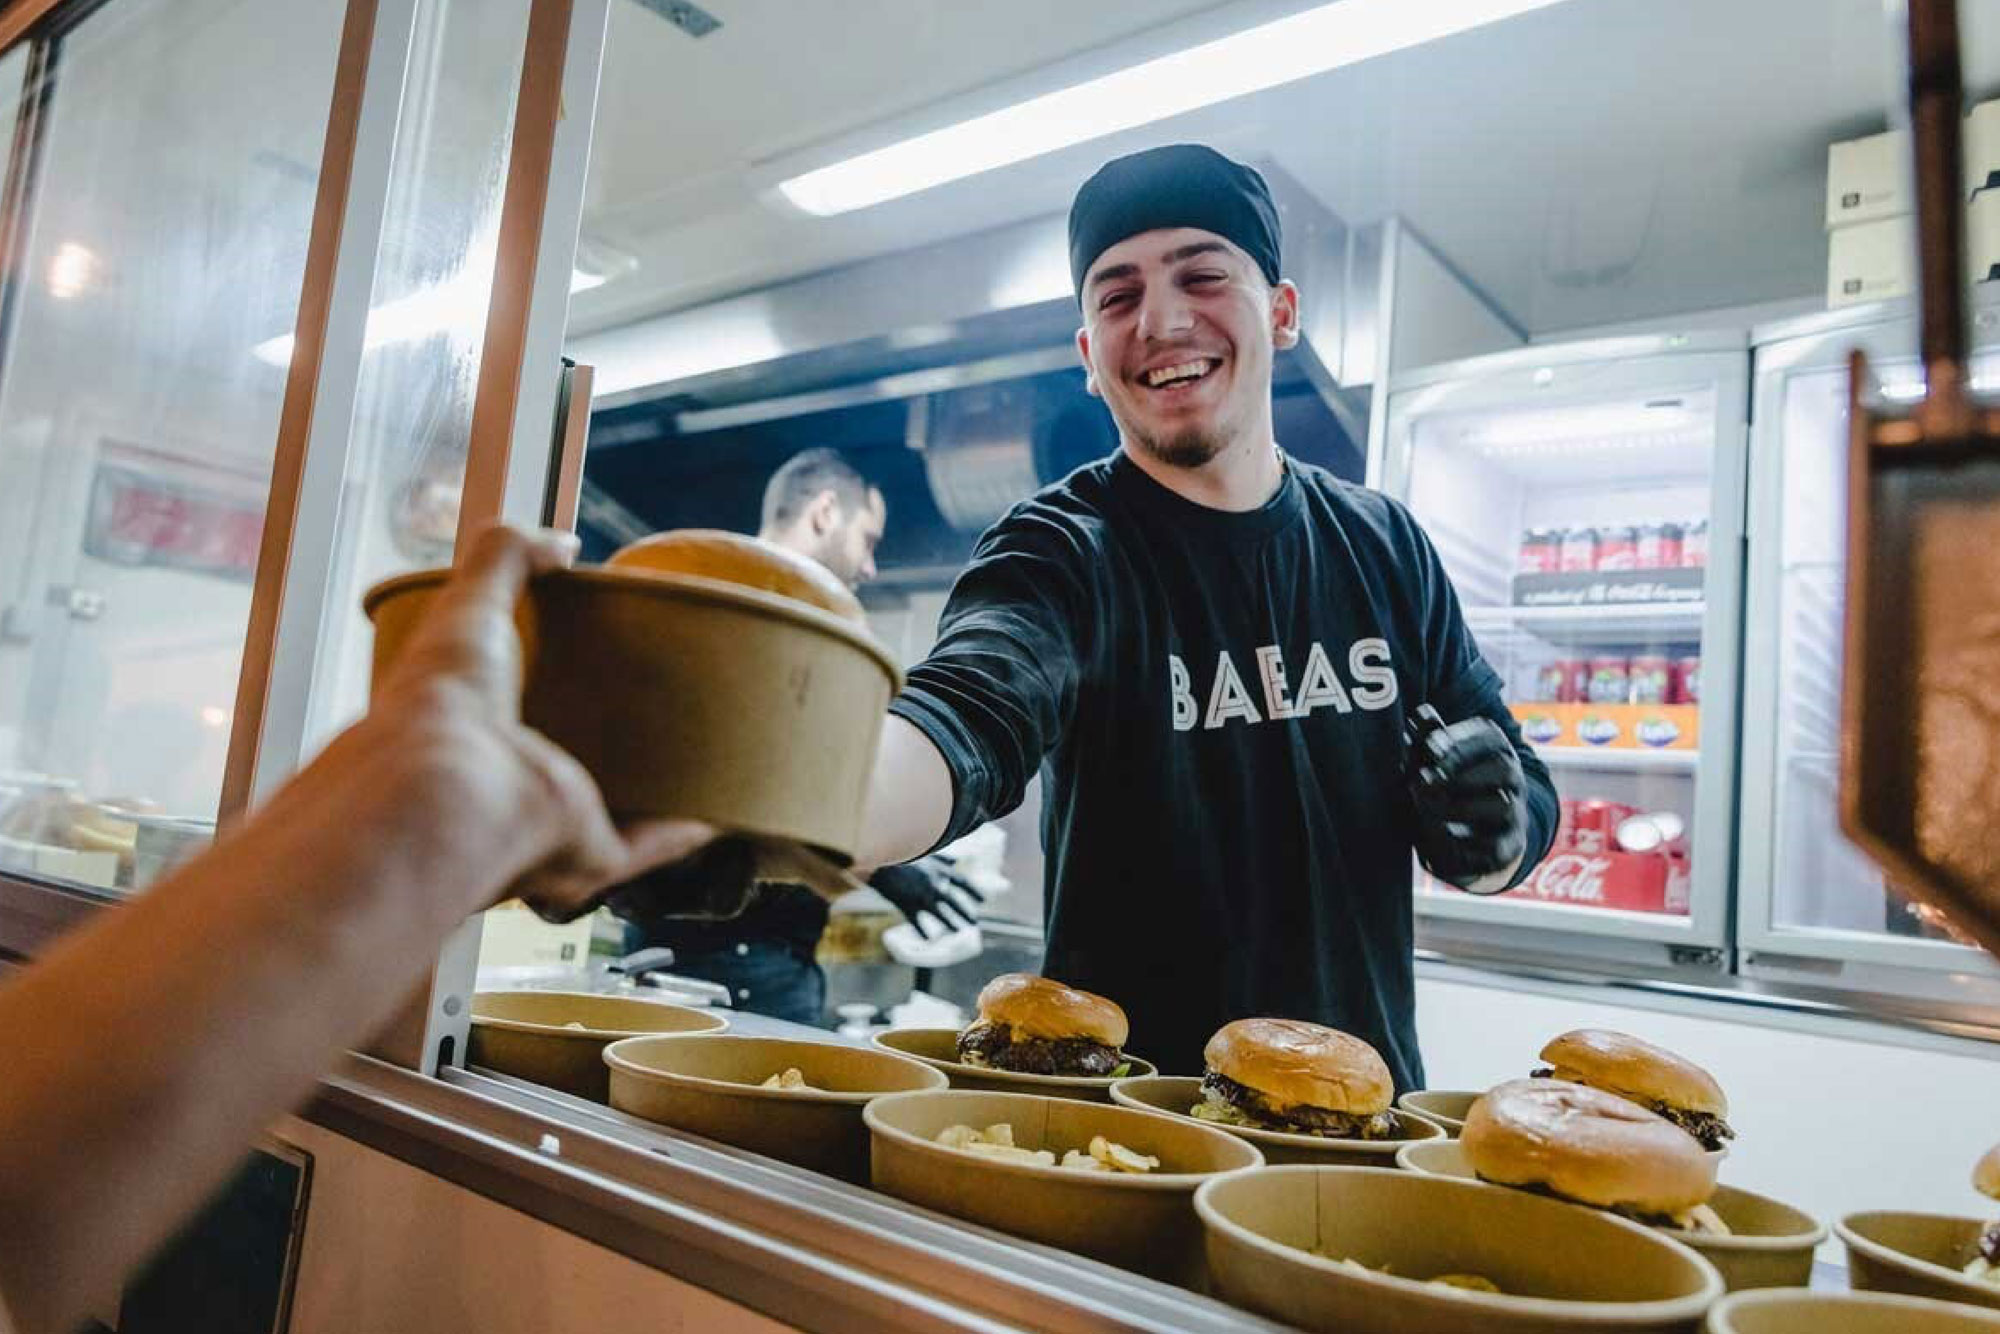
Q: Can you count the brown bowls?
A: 11